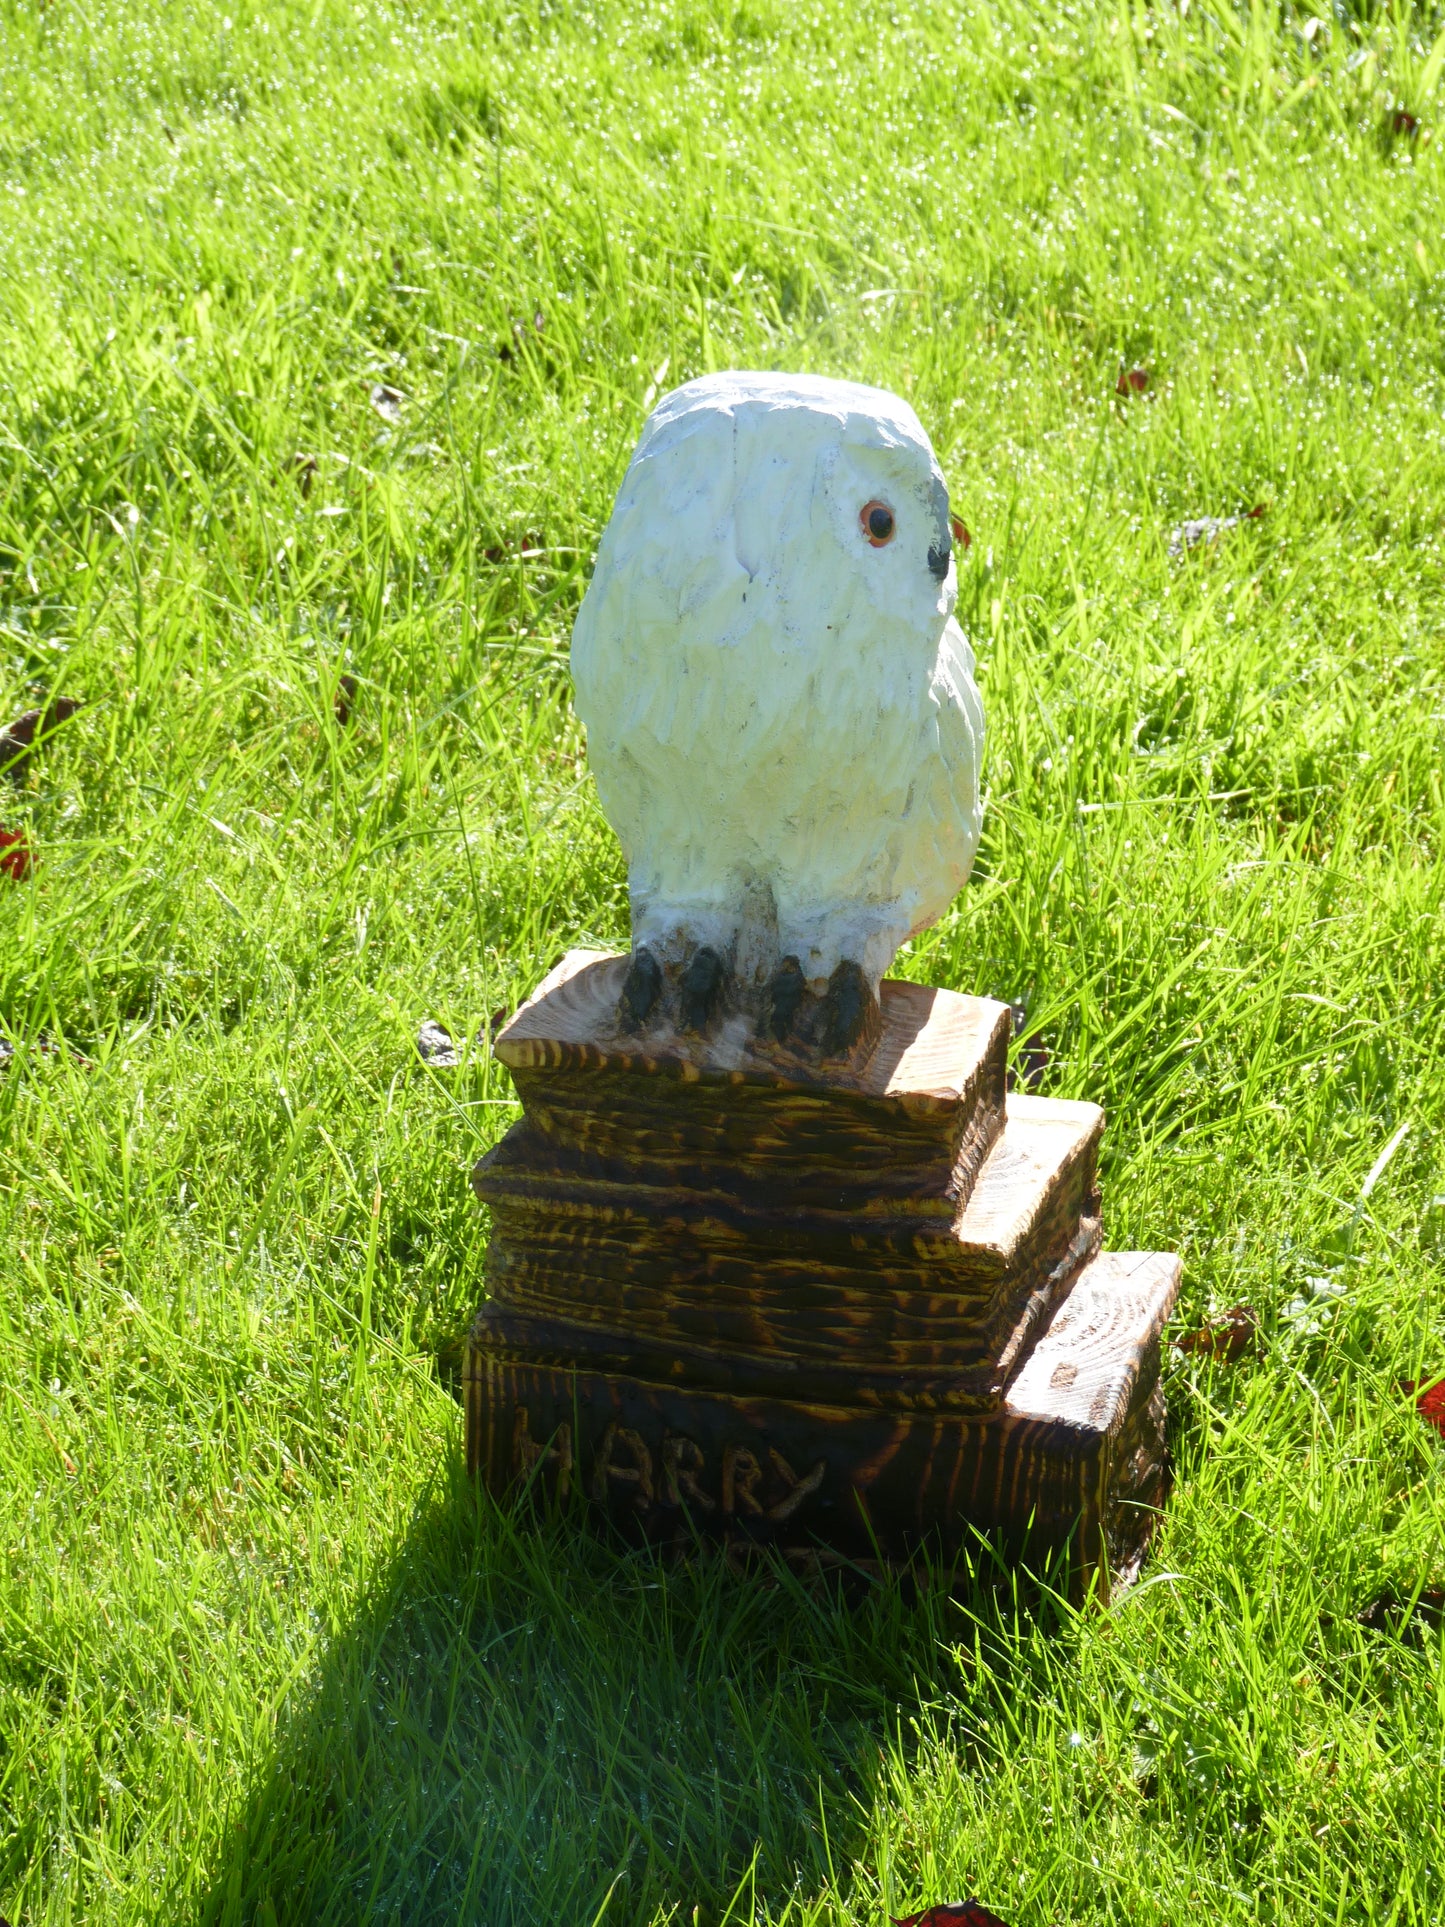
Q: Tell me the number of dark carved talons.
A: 4